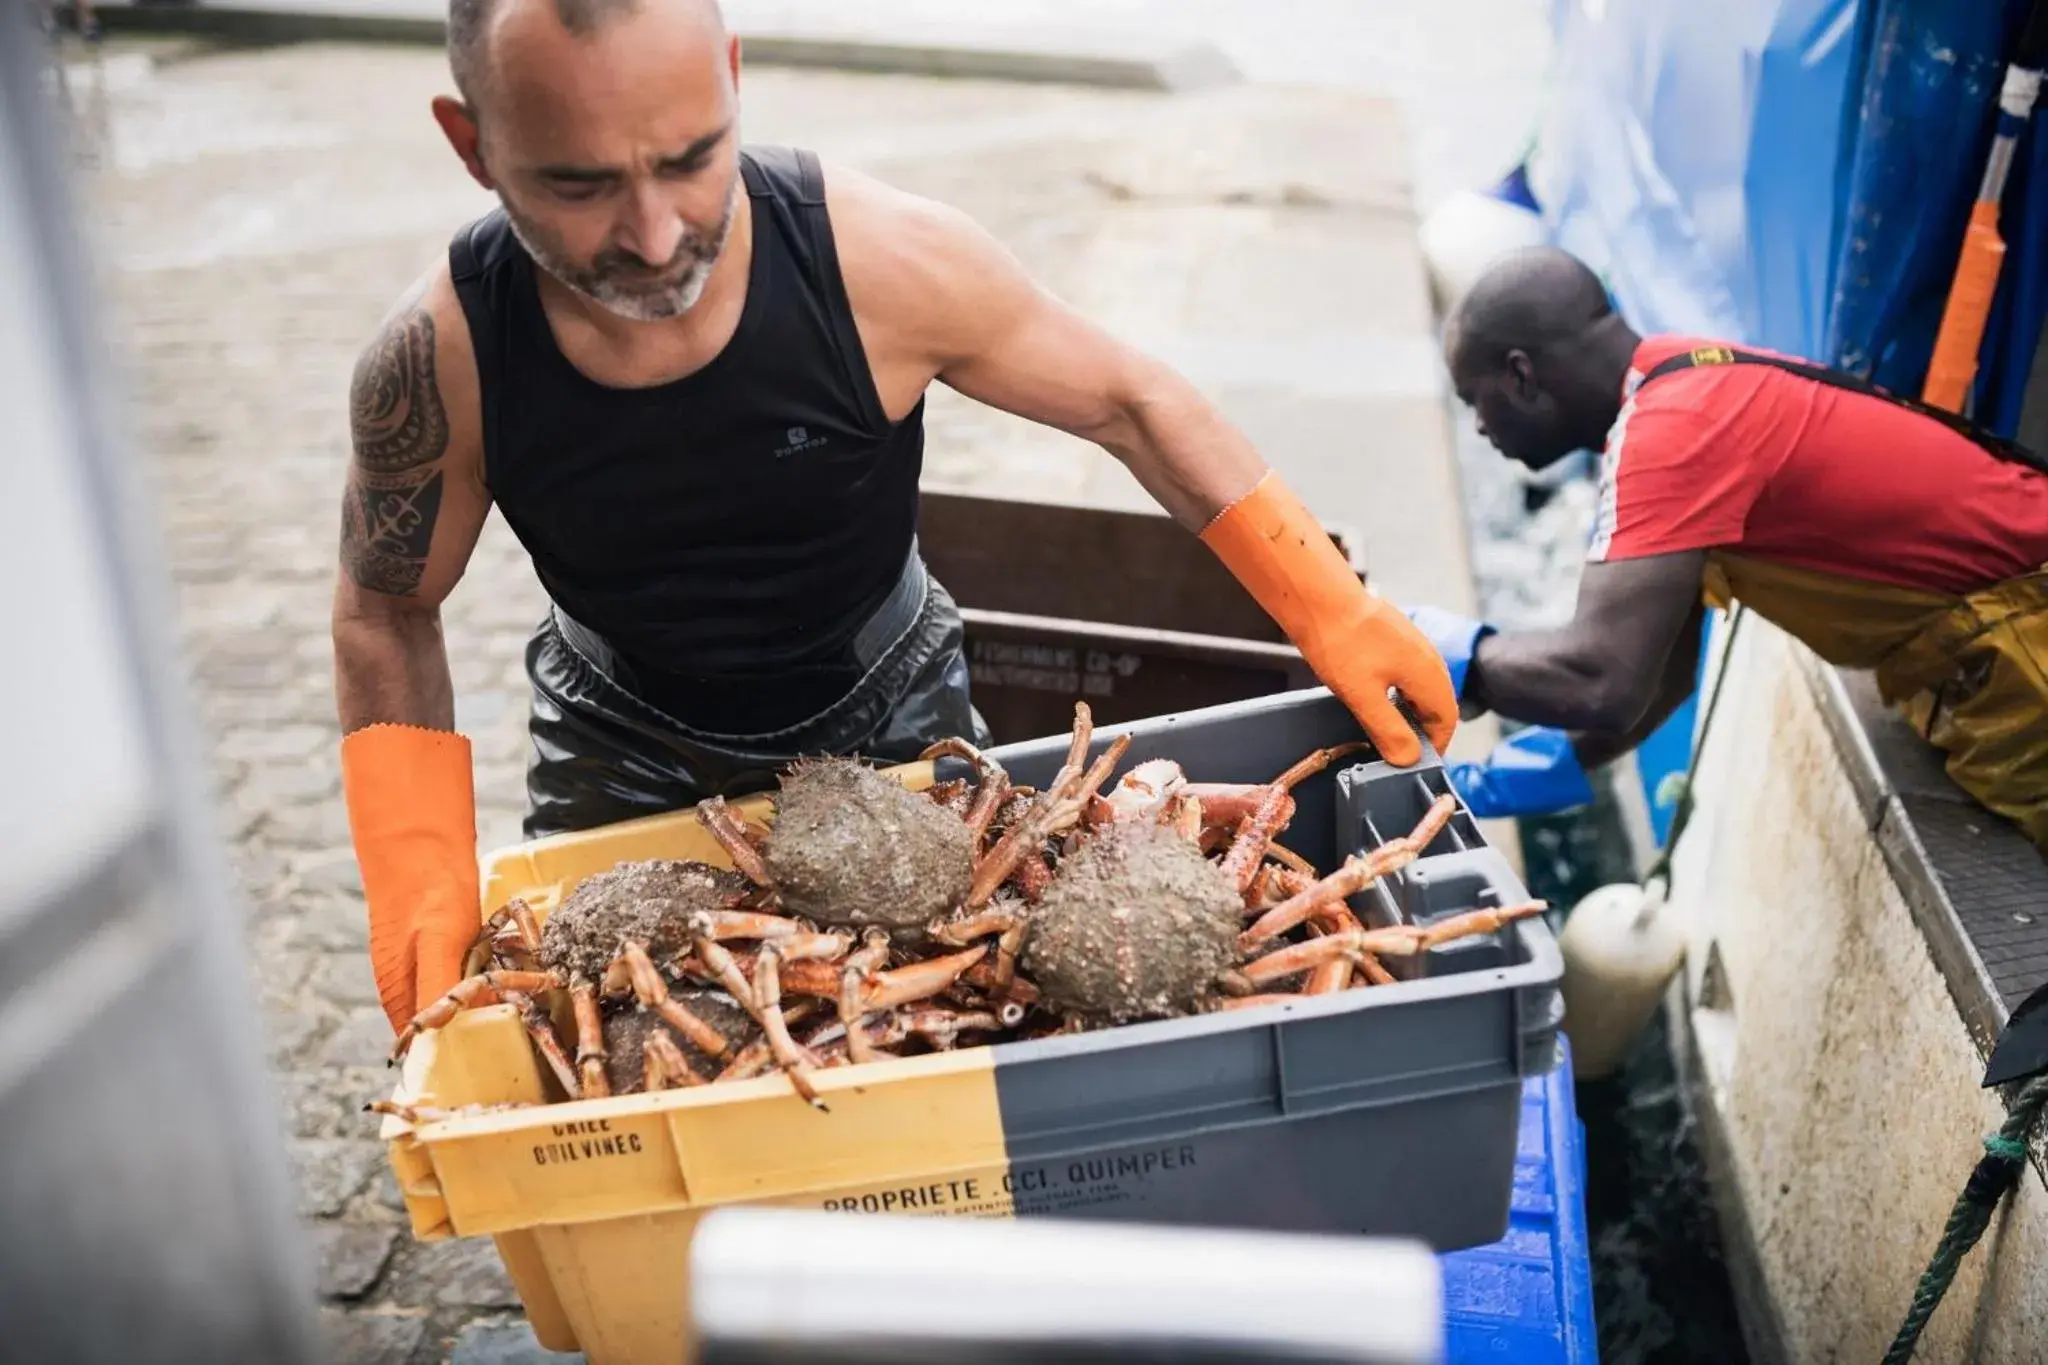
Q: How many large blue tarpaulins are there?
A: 1